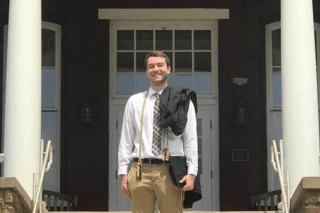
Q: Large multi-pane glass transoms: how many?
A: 1